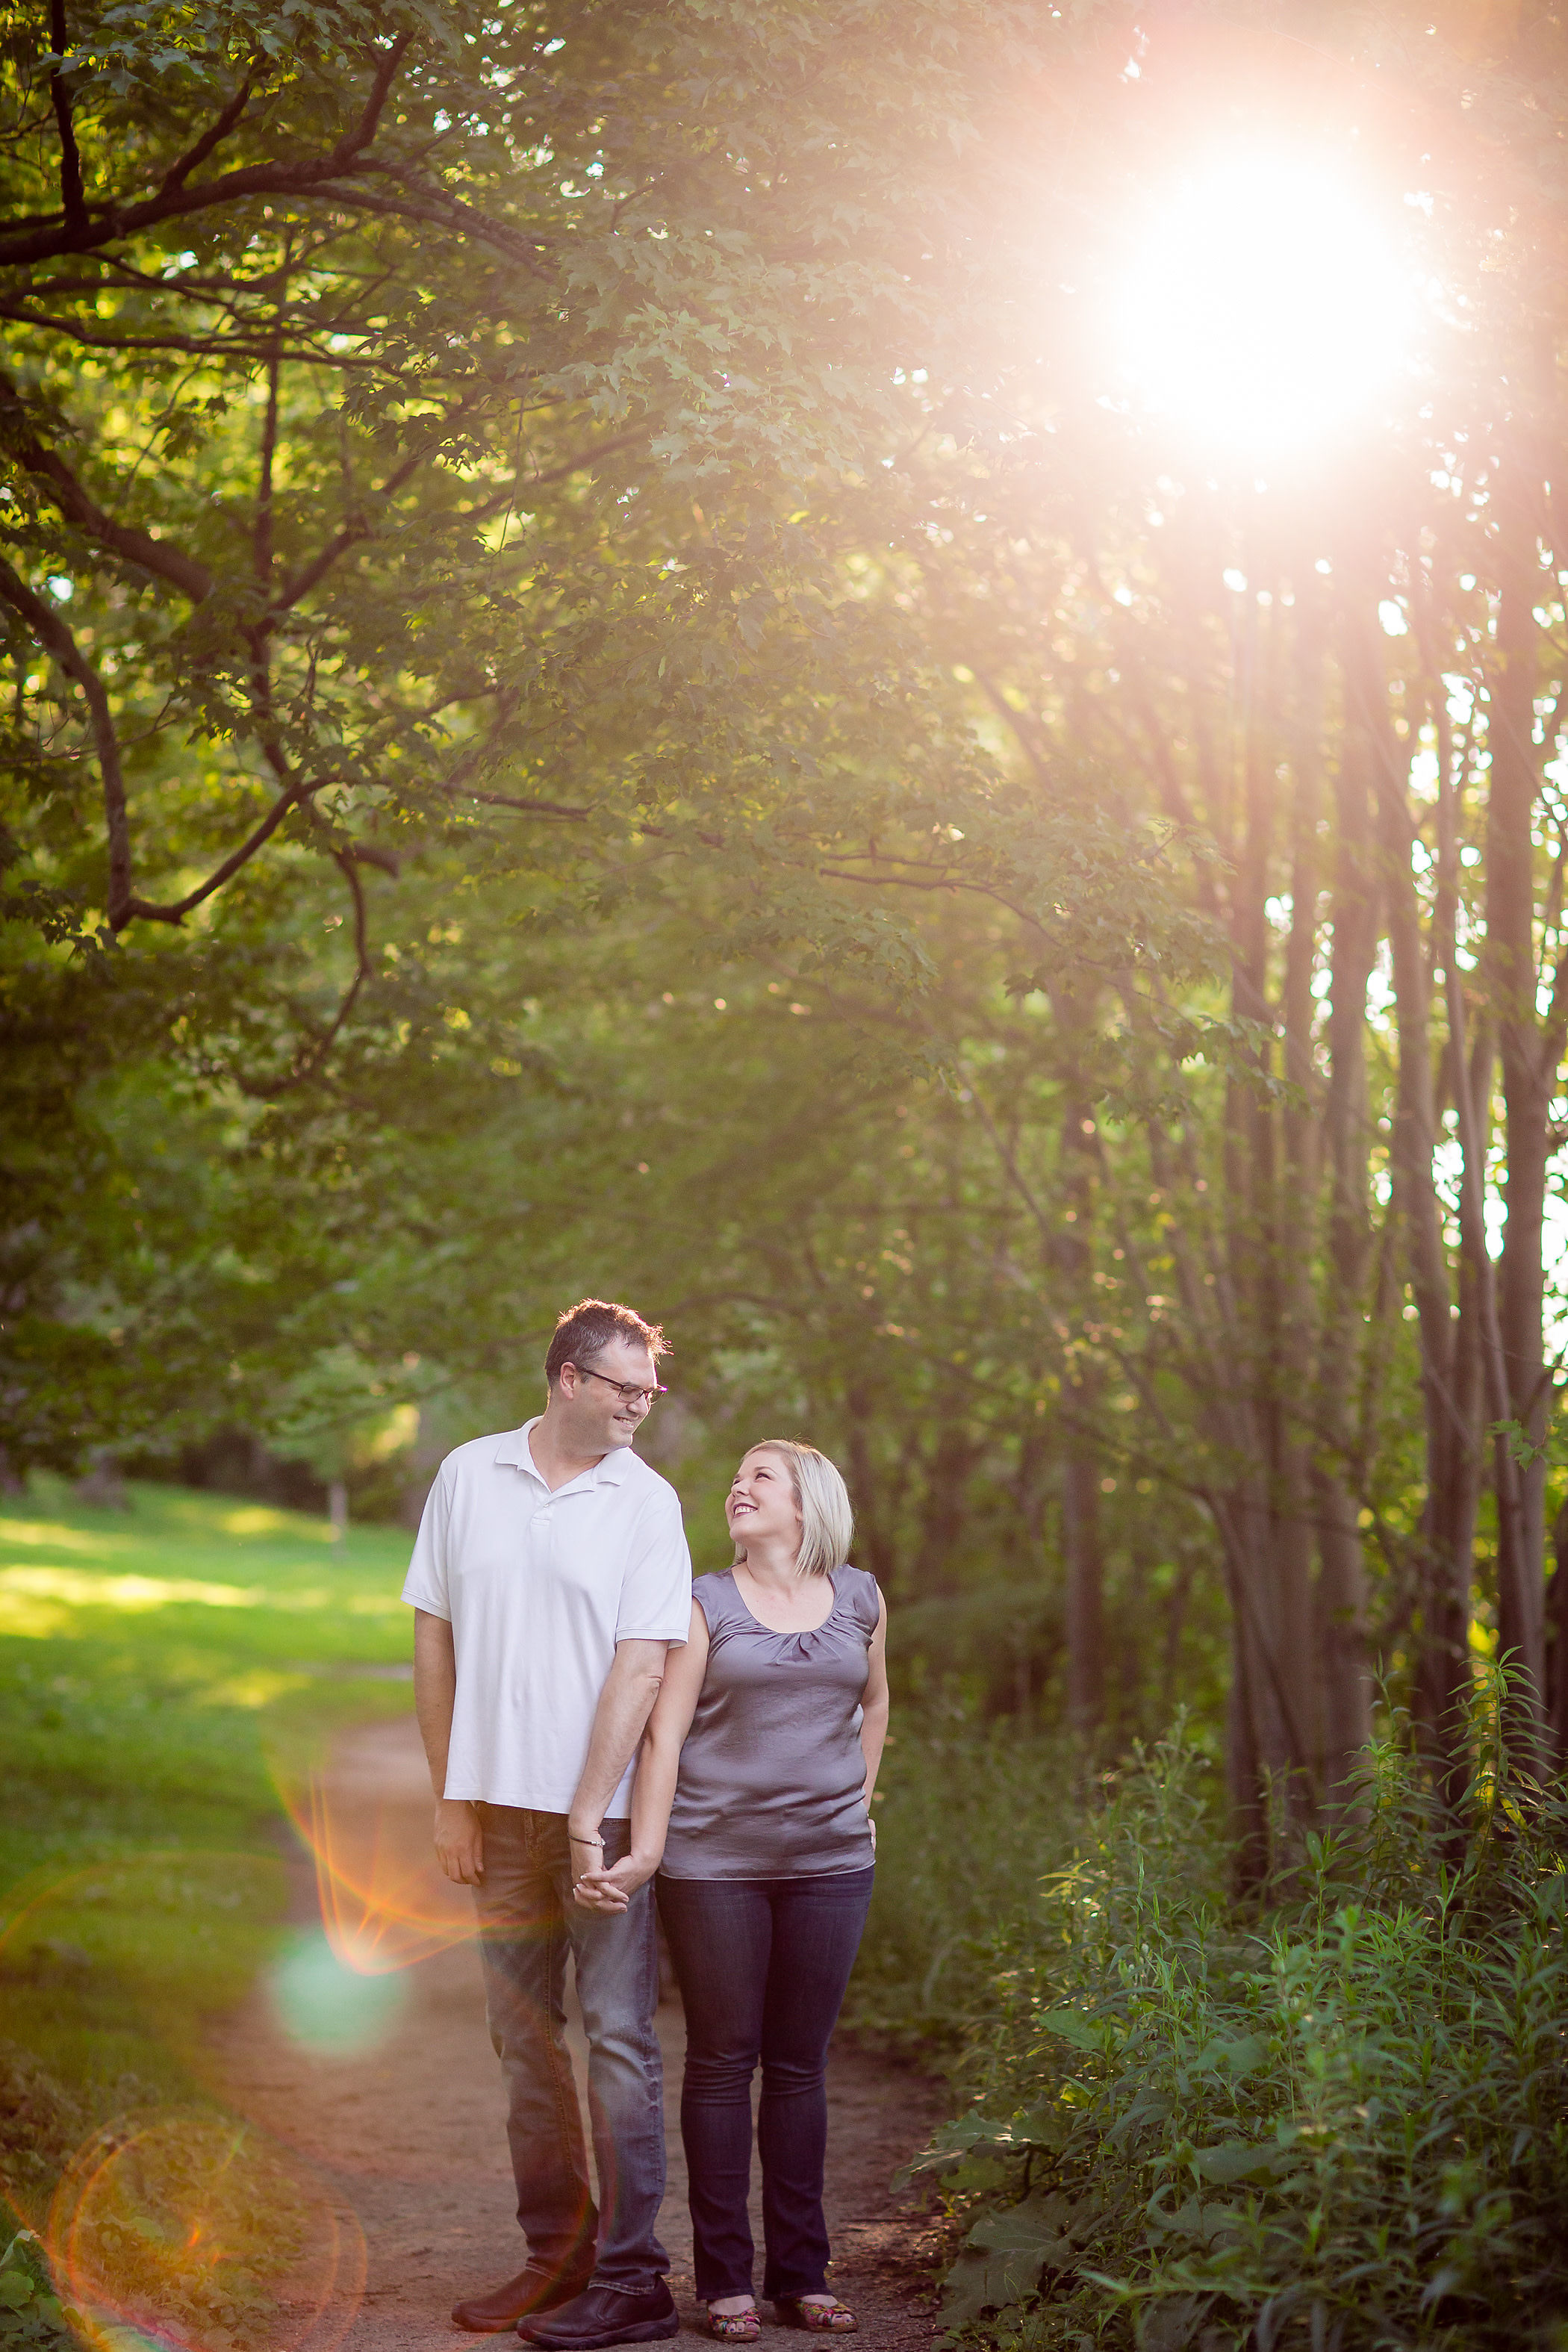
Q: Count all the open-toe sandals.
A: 2